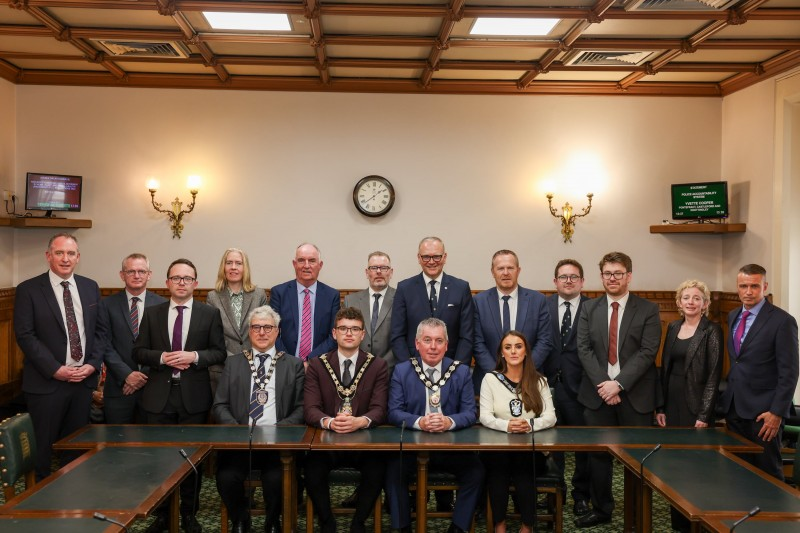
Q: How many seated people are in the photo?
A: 4